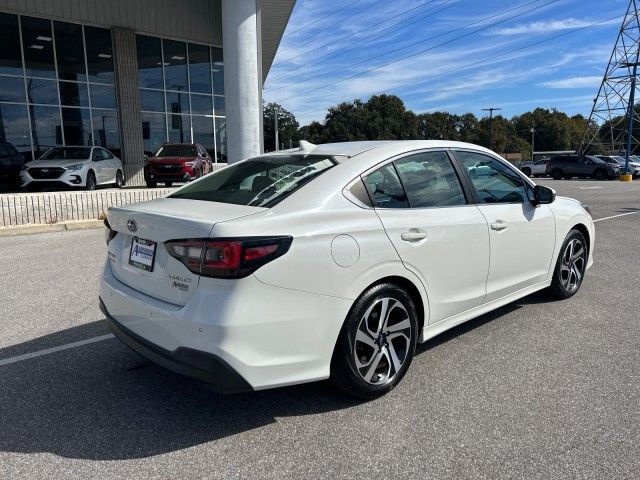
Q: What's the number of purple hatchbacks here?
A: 0